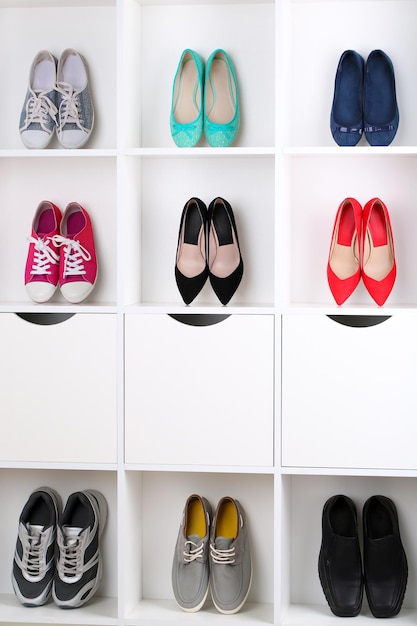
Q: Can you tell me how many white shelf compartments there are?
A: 12